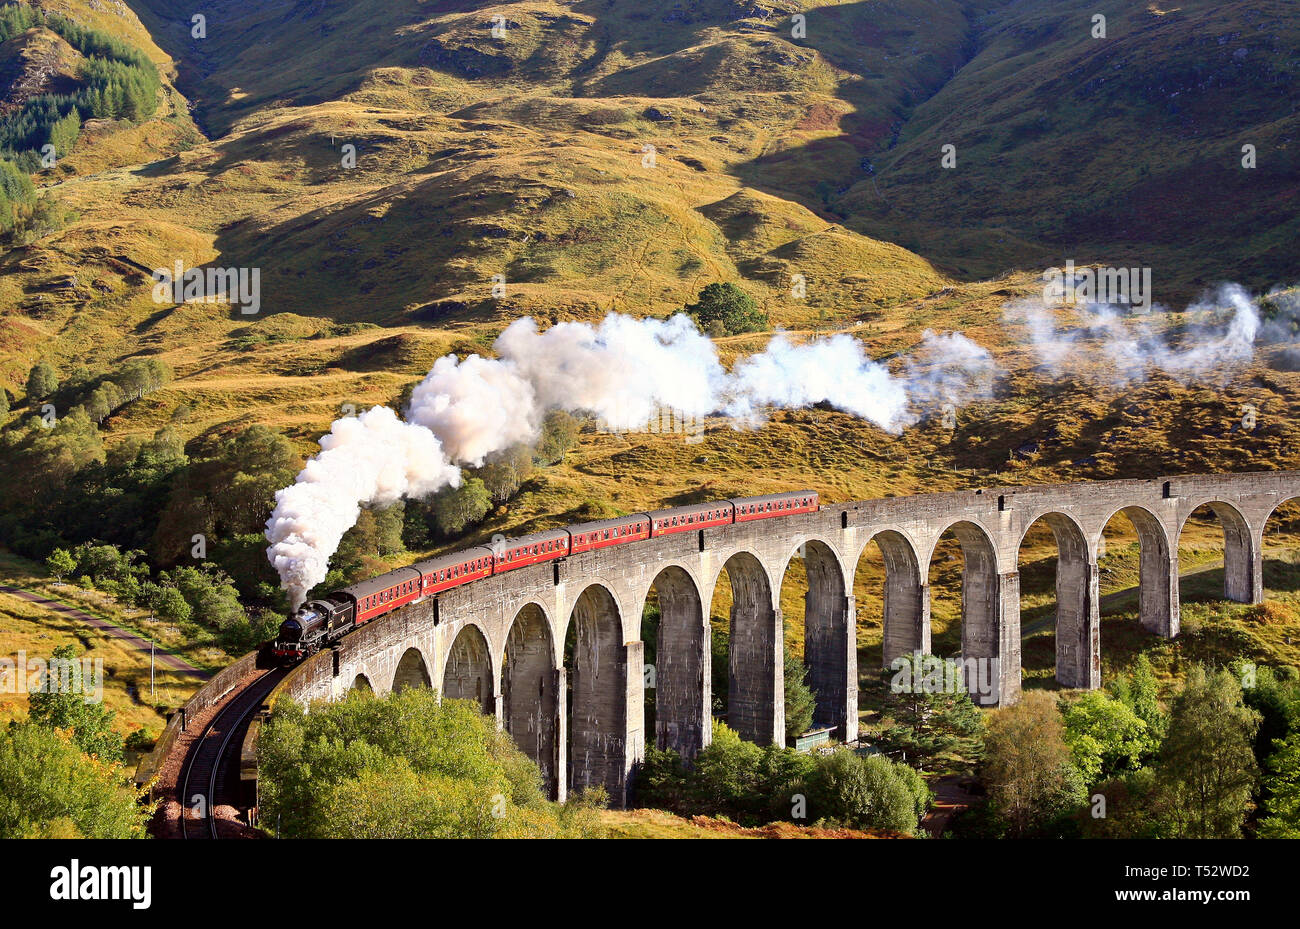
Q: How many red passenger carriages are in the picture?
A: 6